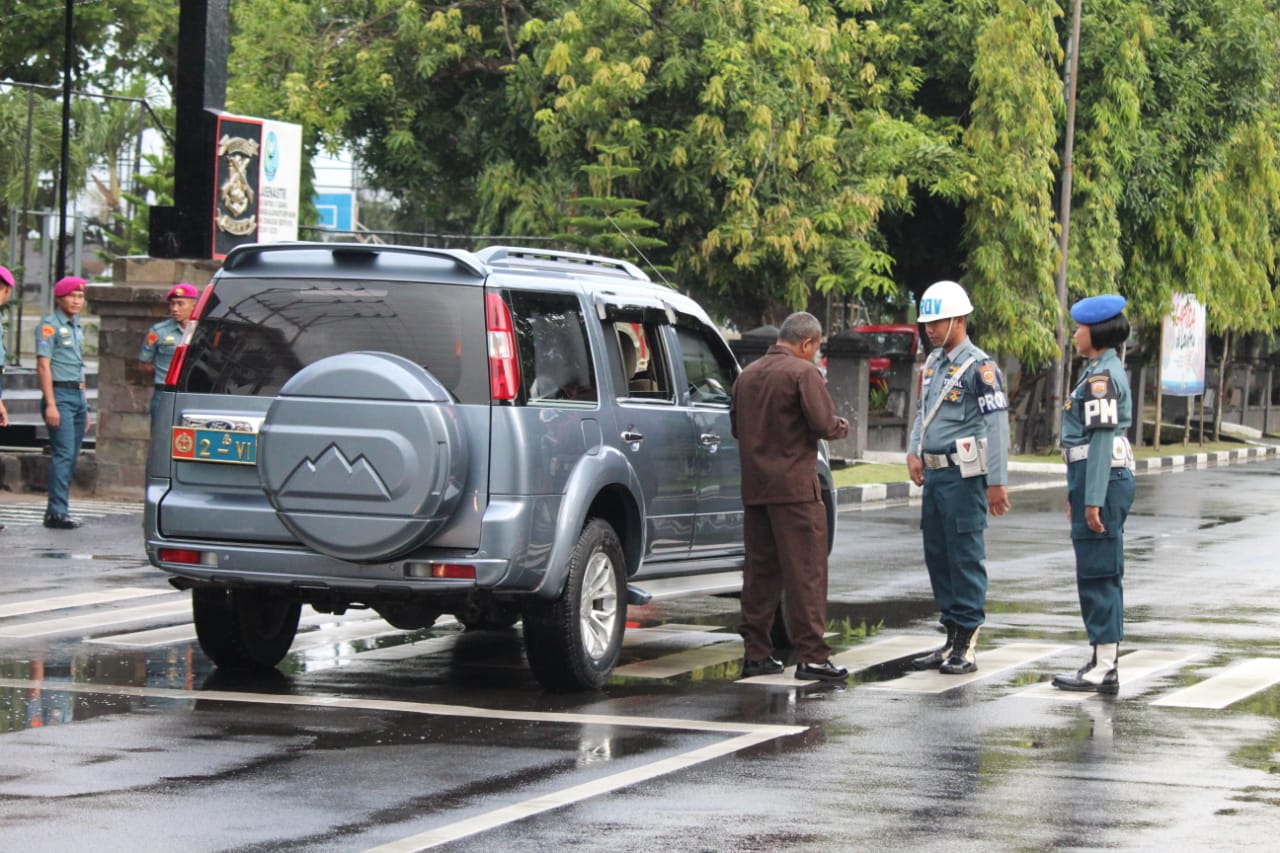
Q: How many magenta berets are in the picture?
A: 3